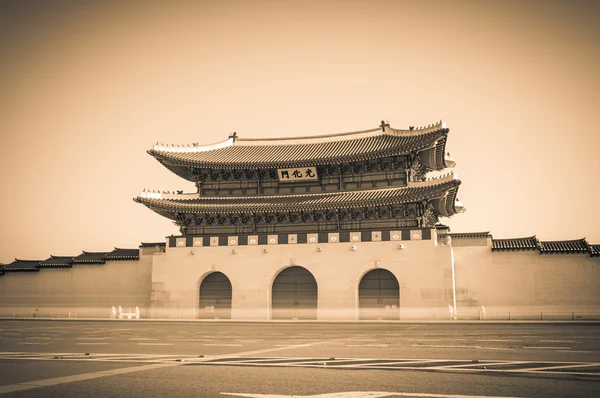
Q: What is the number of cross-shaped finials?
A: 2